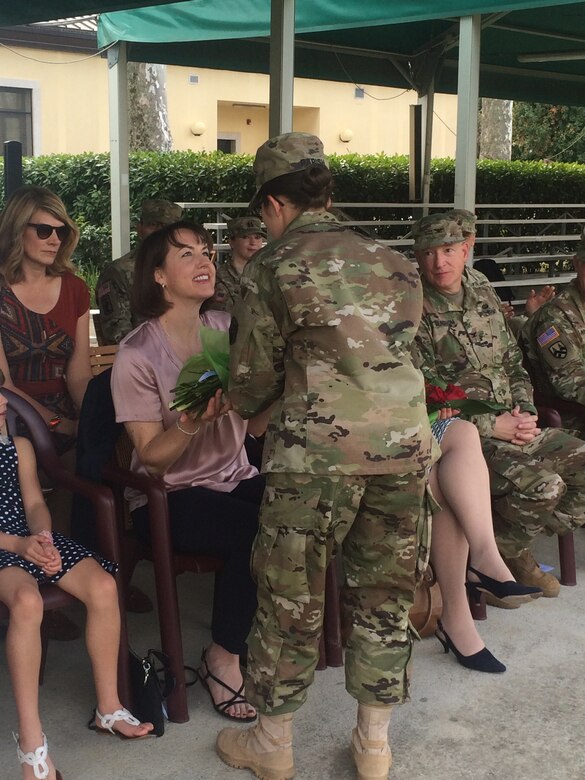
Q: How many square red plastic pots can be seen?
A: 0